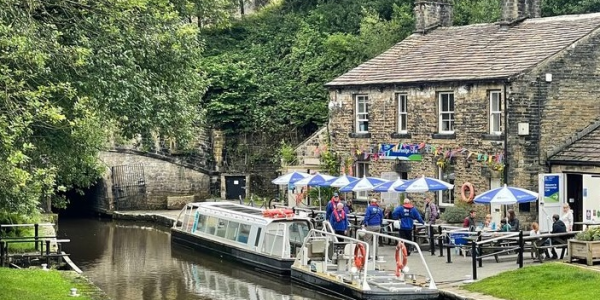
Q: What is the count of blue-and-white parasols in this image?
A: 7